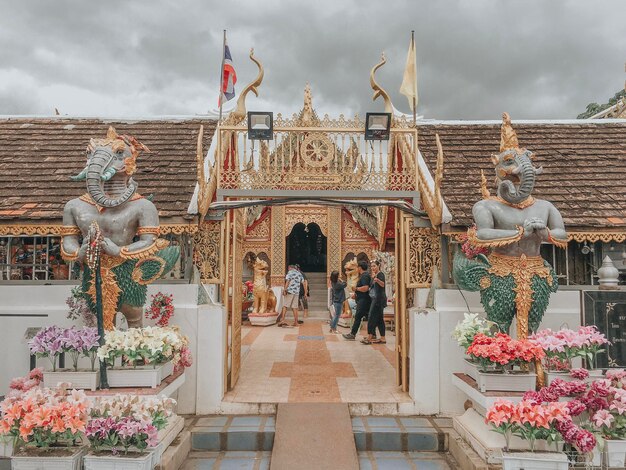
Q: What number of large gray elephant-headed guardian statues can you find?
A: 2